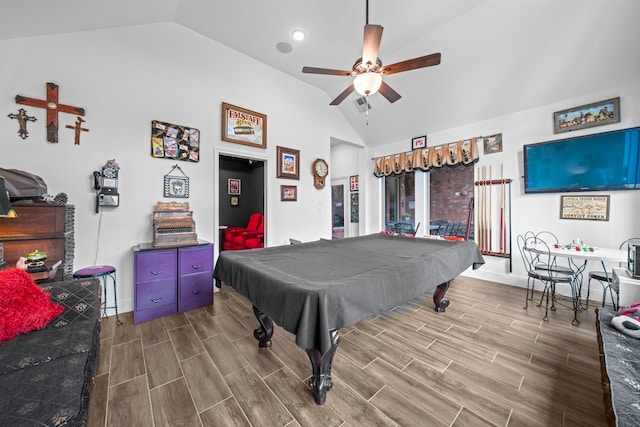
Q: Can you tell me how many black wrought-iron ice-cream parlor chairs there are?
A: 3